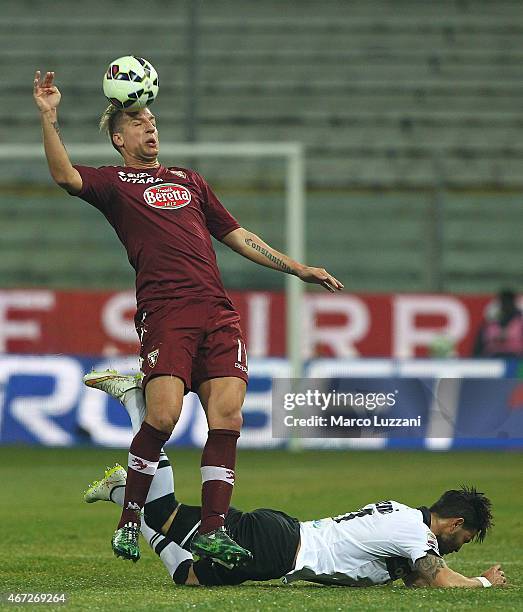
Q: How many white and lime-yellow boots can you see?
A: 2